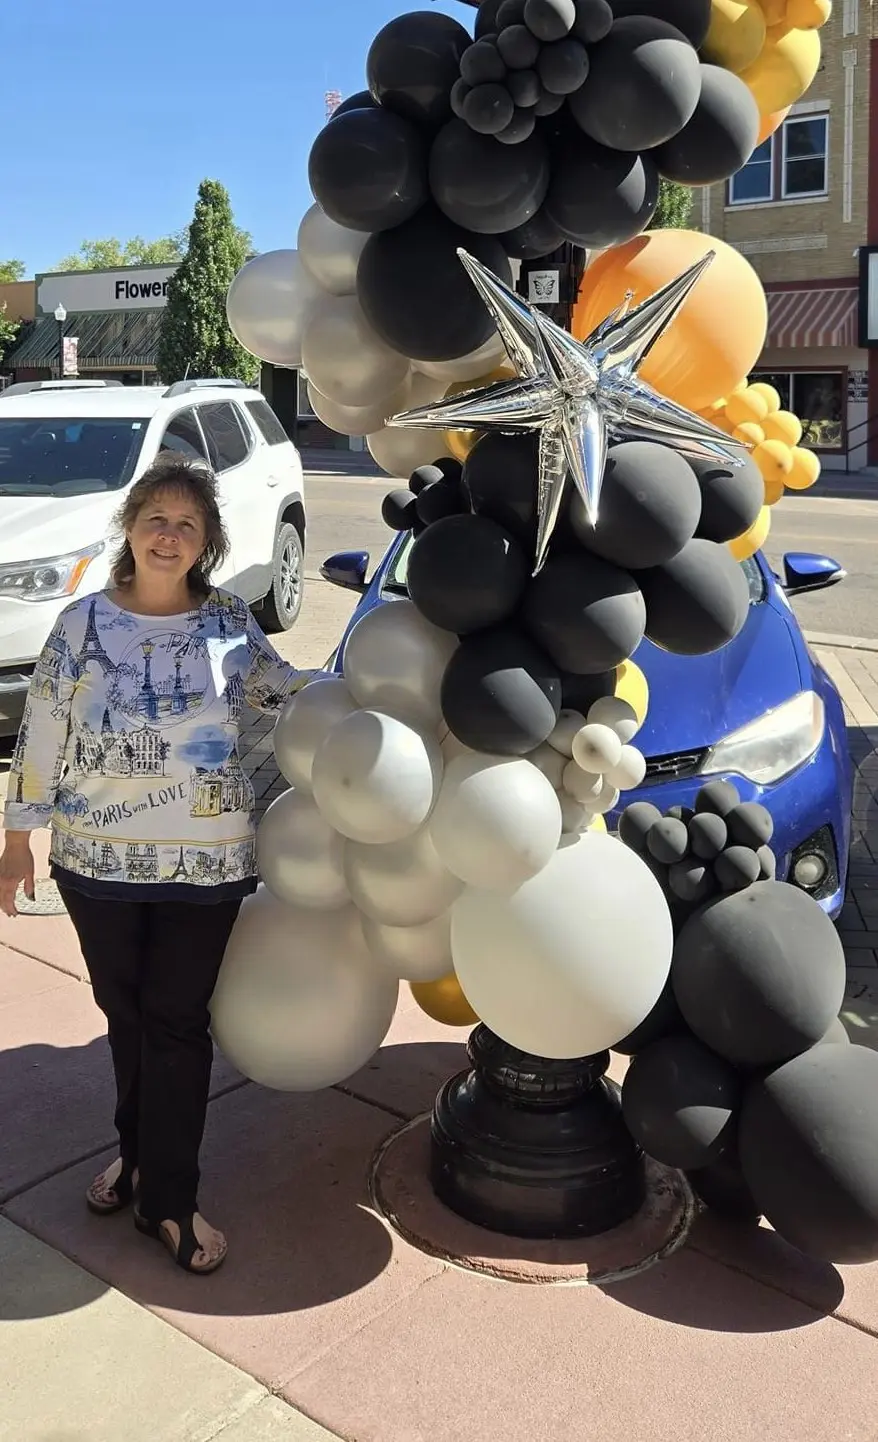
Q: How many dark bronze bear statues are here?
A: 0